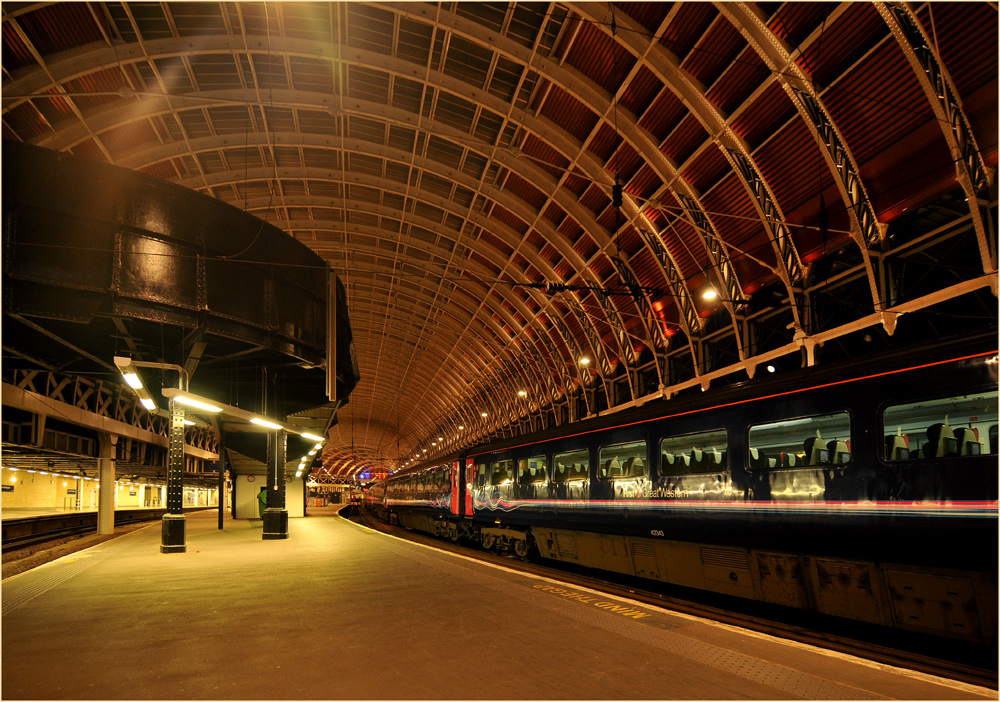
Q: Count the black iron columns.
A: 2